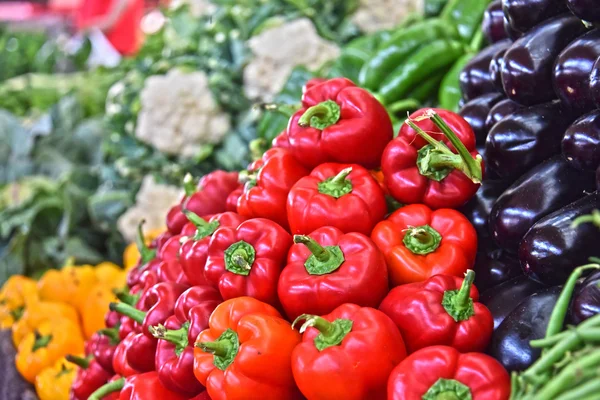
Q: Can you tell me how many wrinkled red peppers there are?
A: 0